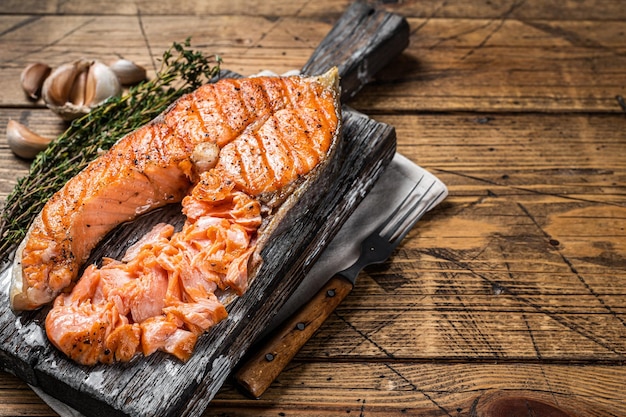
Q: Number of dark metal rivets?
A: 3